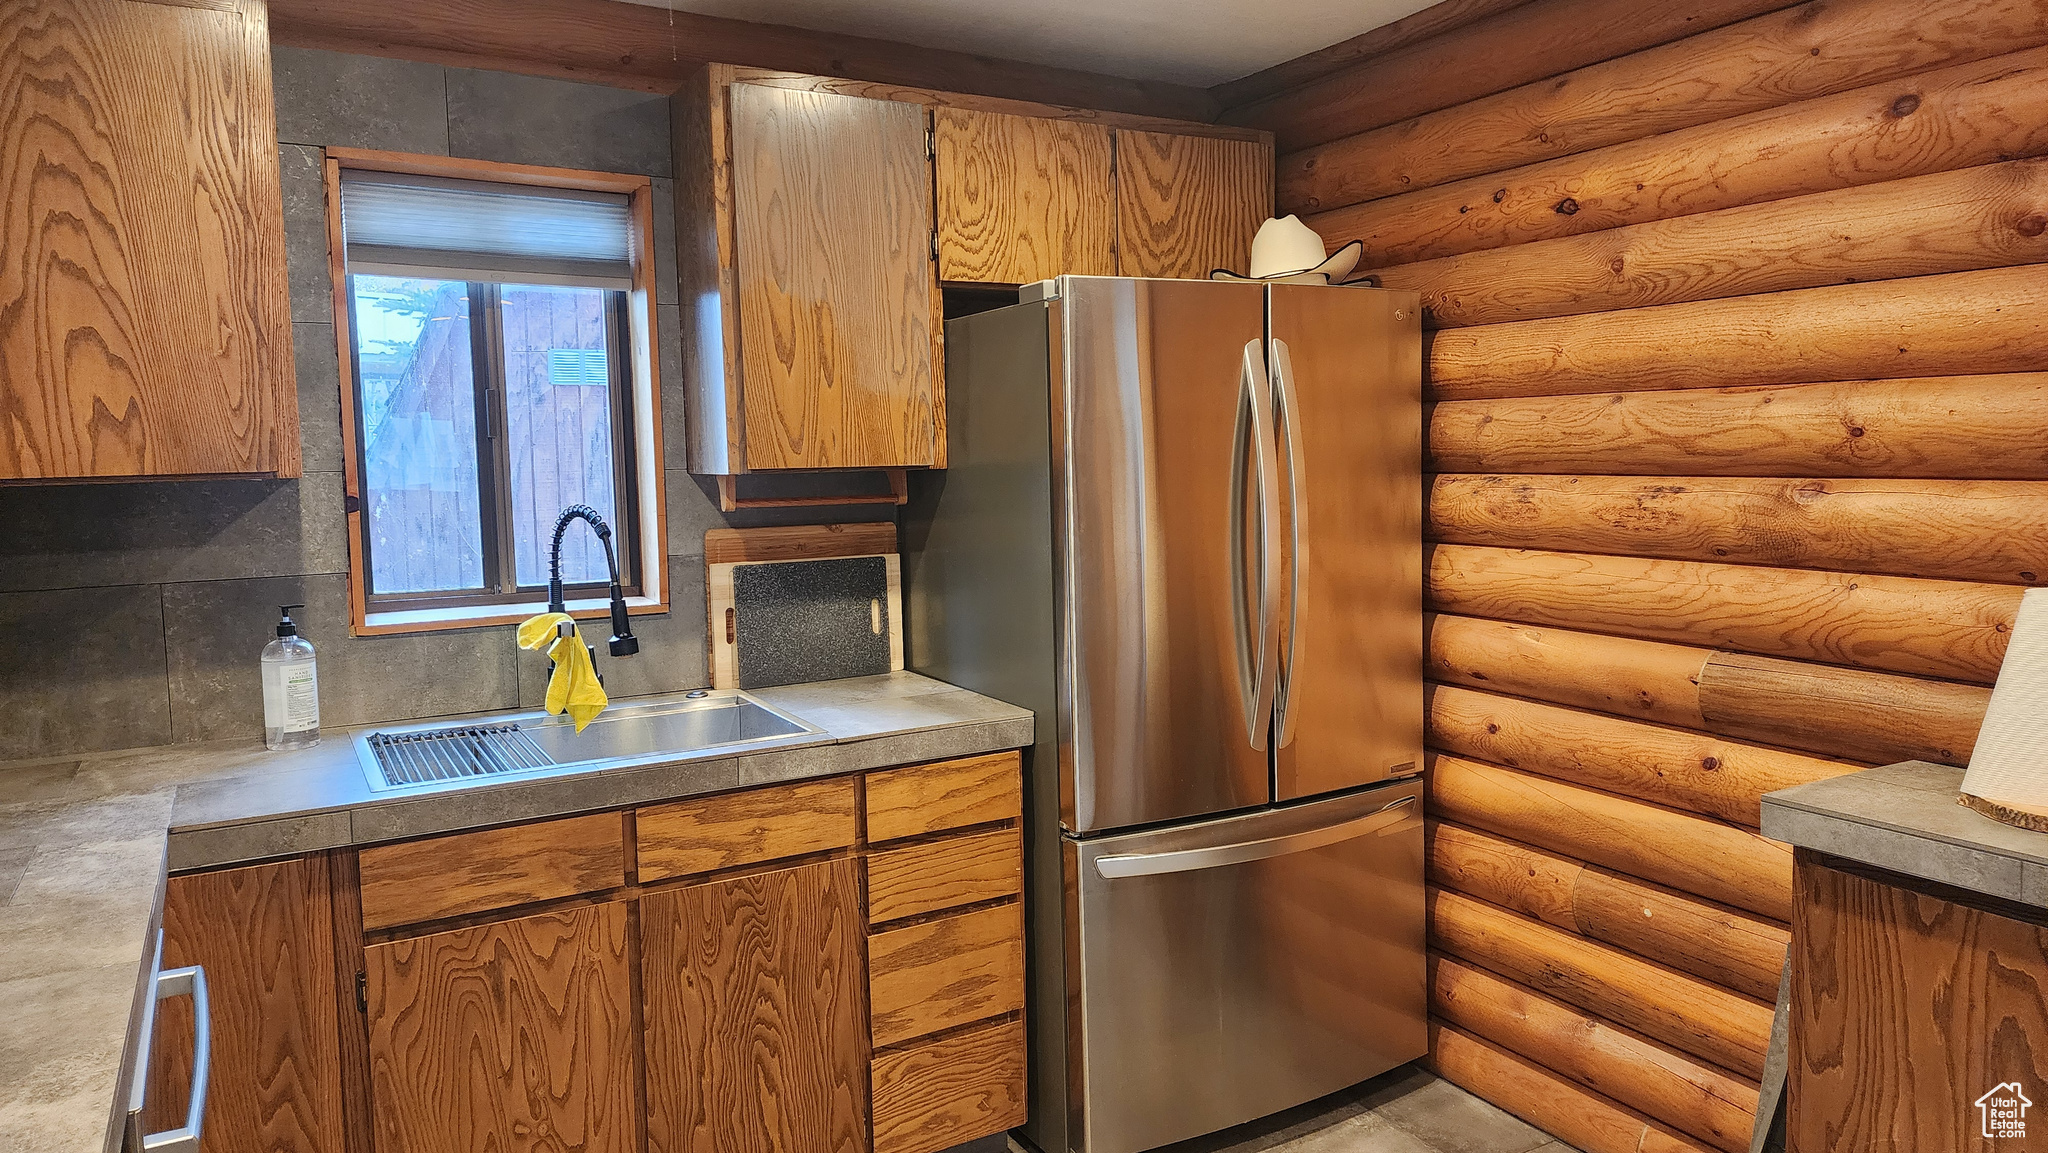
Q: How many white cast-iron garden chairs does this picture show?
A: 0